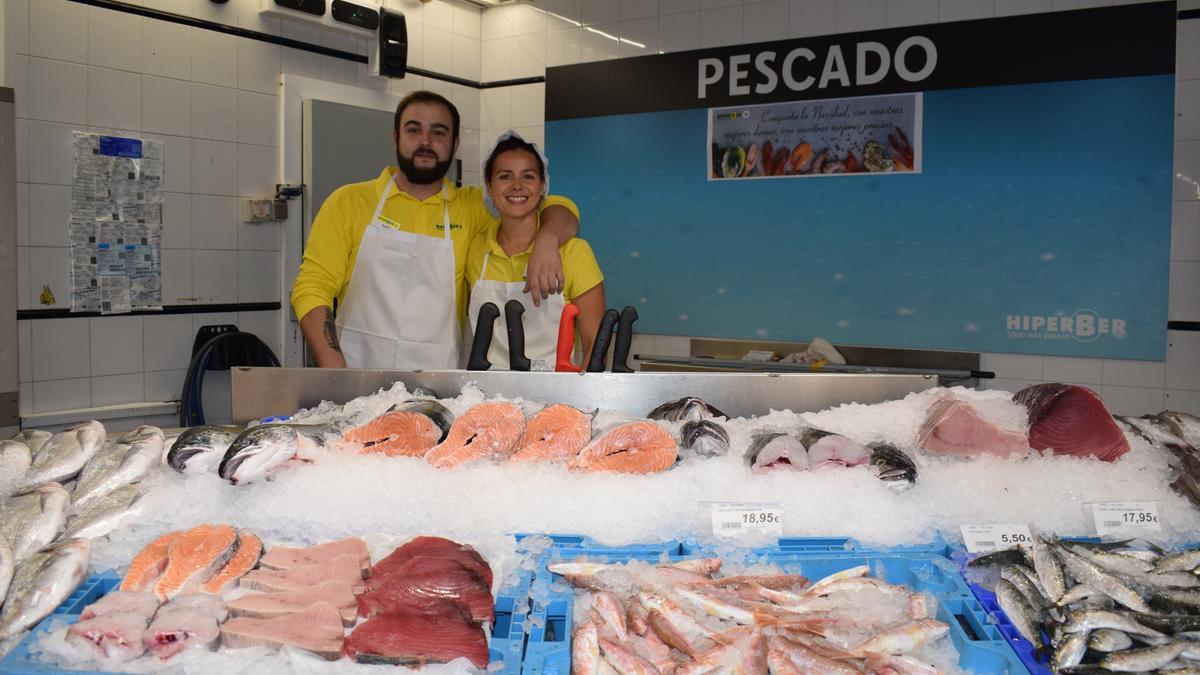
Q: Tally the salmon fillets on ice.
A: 7